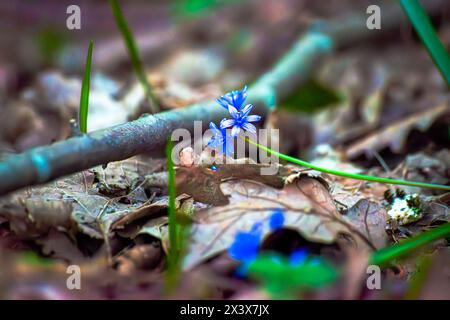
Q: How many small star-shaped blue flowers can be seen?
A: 3